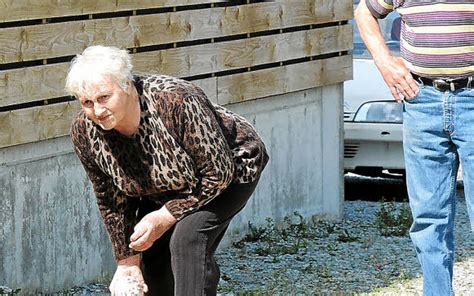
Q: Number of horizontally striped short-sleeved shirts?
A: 1